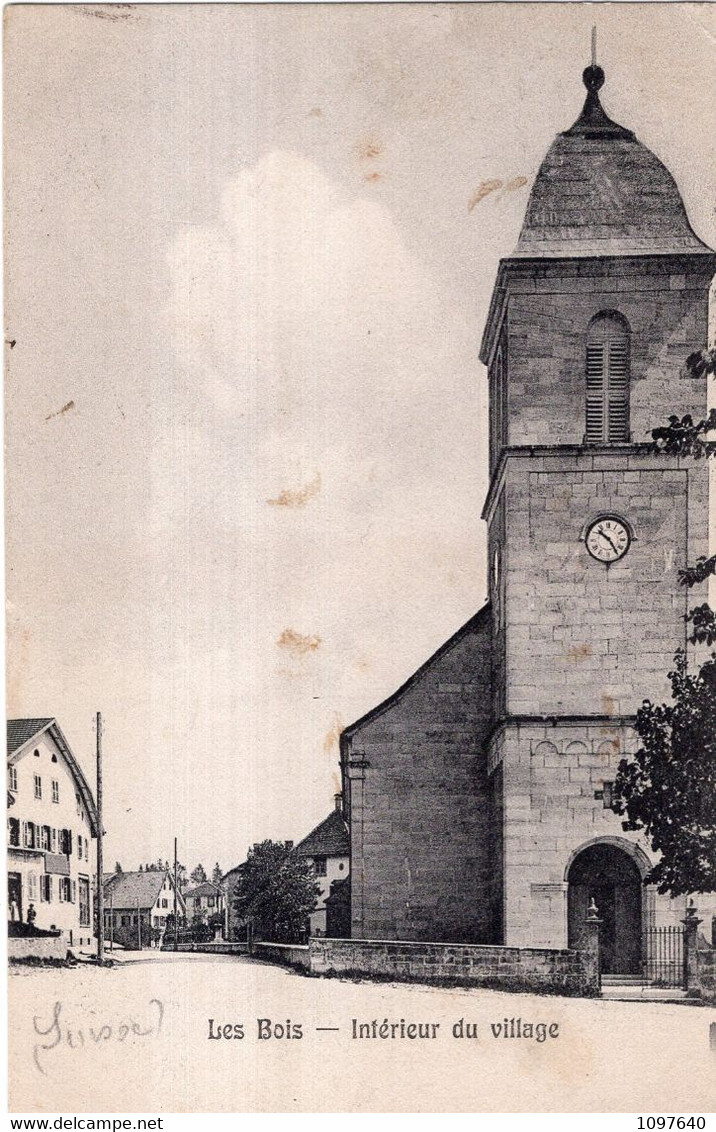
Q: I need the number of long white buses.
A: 0